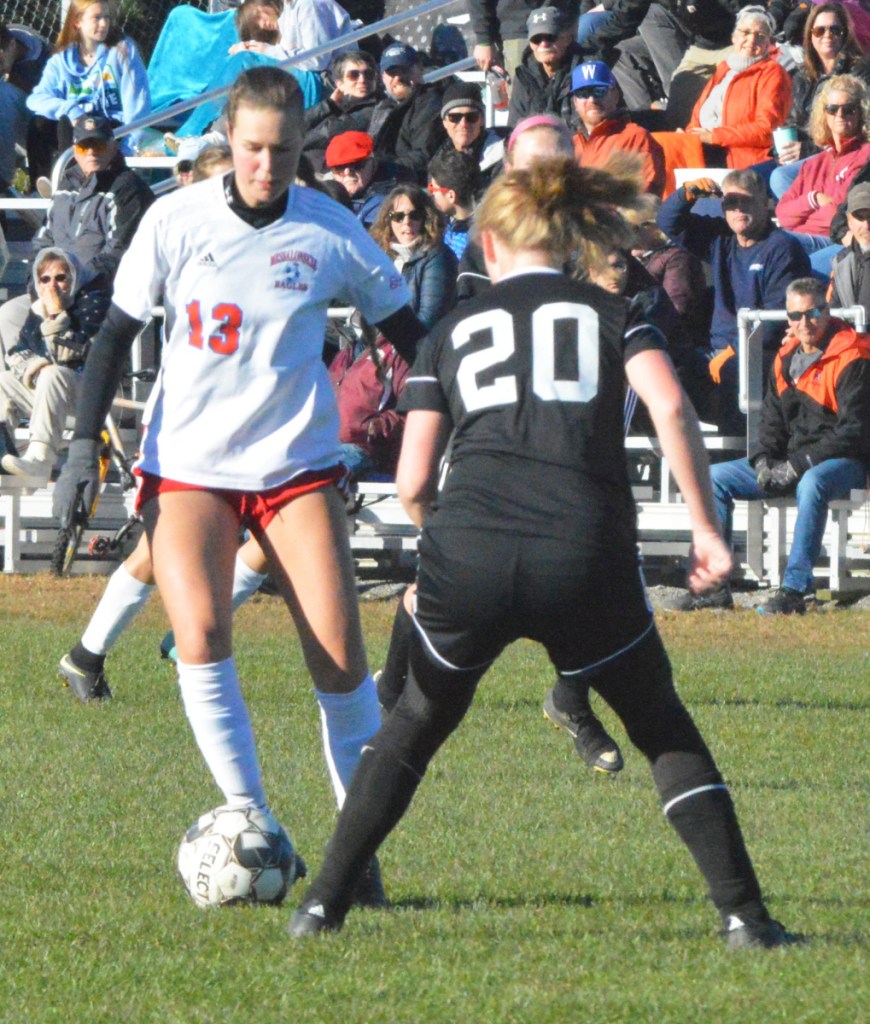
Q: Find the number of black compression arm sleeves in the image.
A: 2